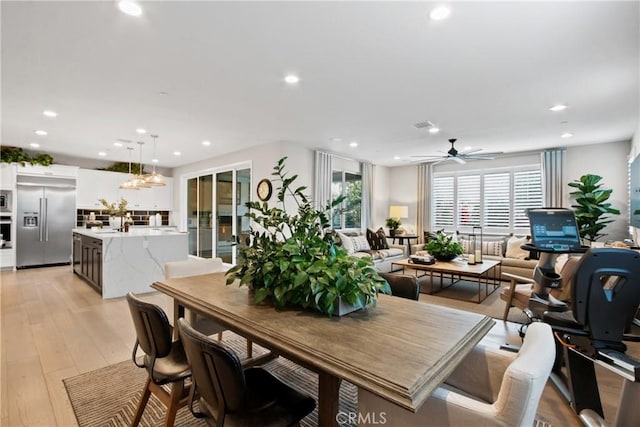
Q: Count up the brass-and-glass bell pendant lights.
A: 3